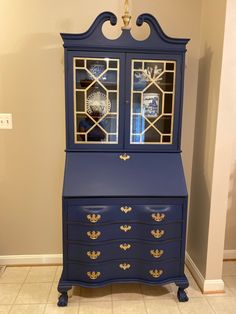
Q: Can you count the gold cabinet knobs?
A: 13